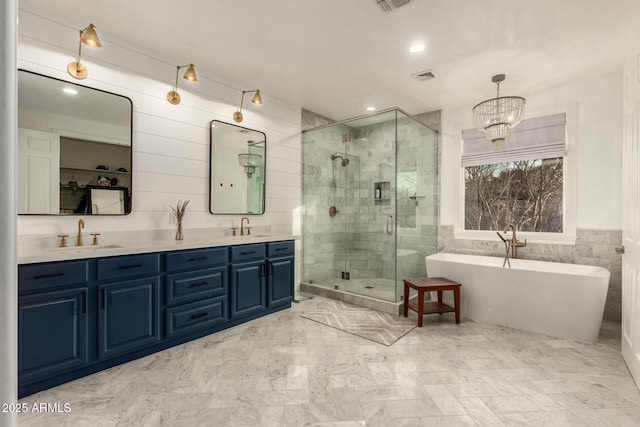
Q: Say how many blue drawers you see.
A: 7